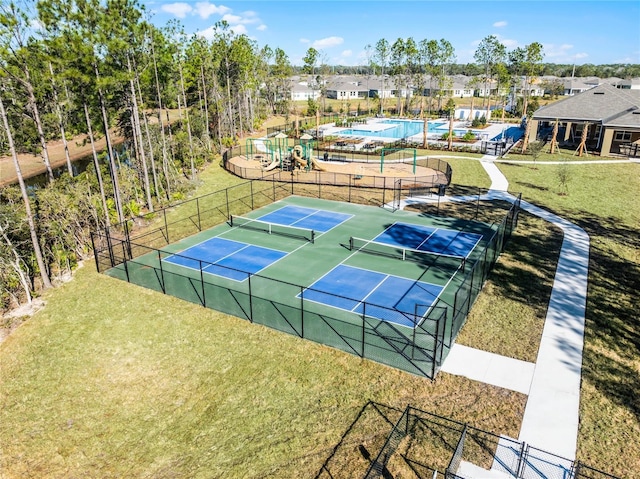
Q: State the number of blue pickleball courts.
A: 2